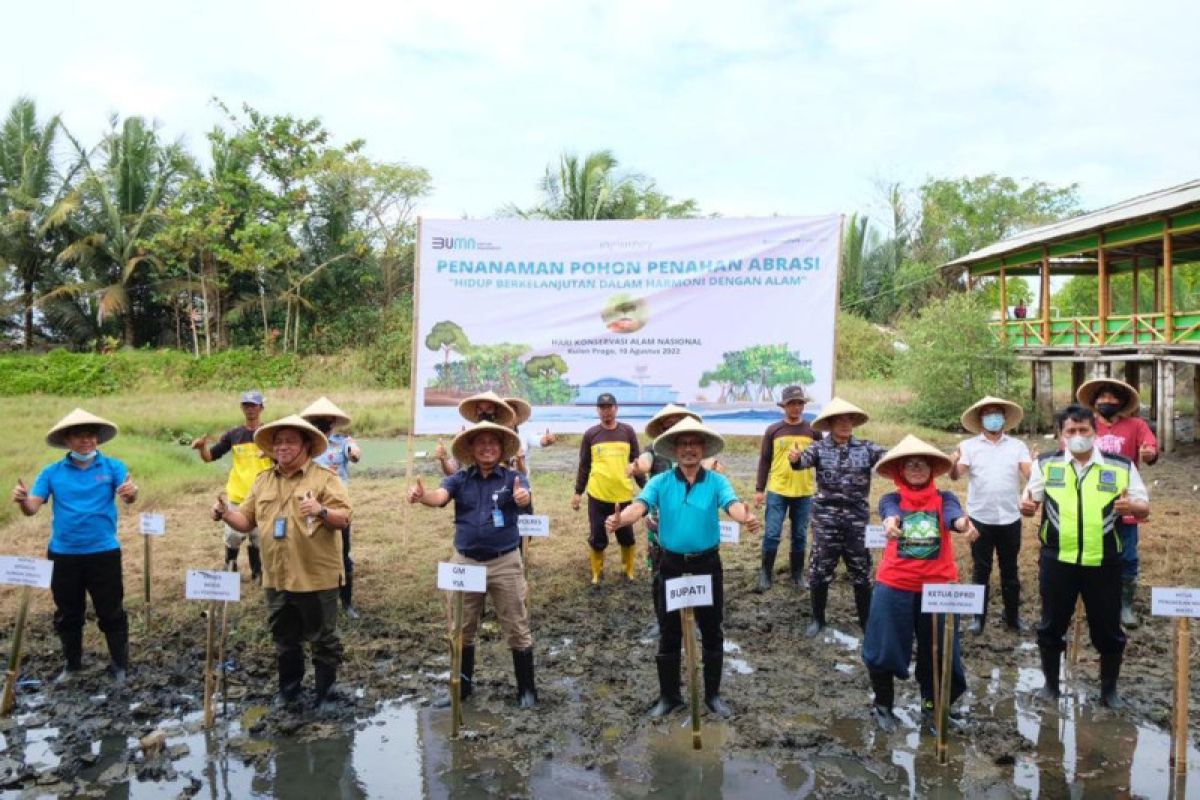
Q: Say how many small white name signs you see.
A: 10